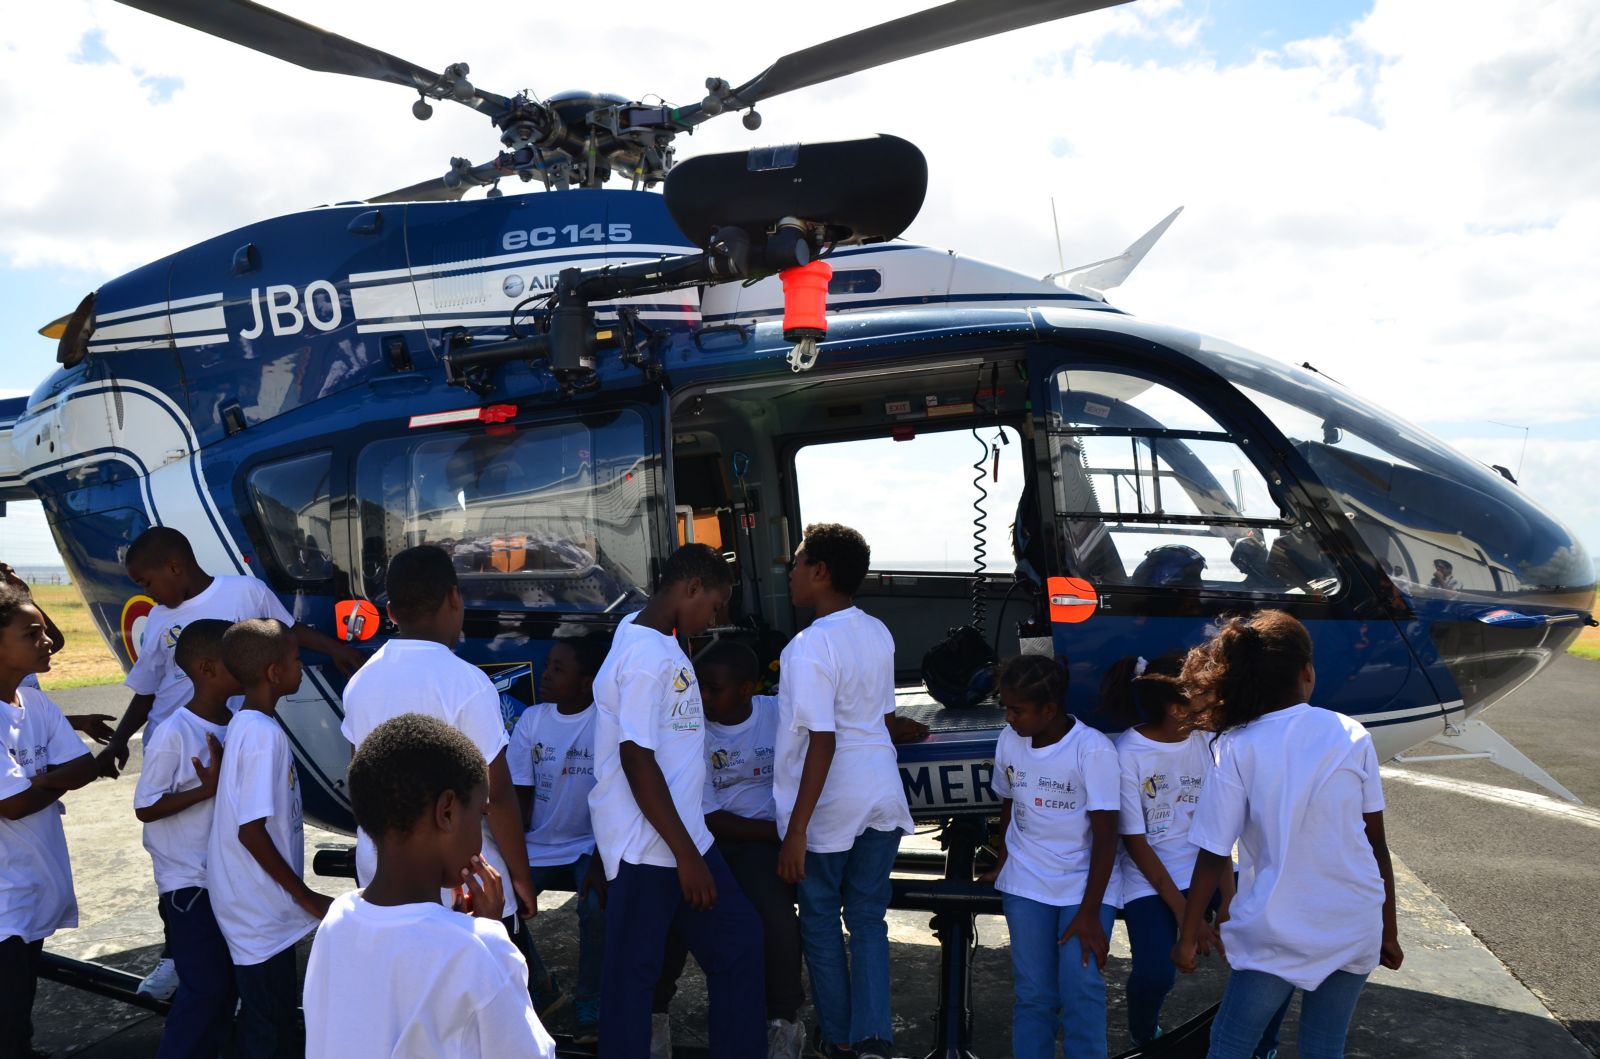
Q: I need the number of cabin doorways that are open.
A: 1